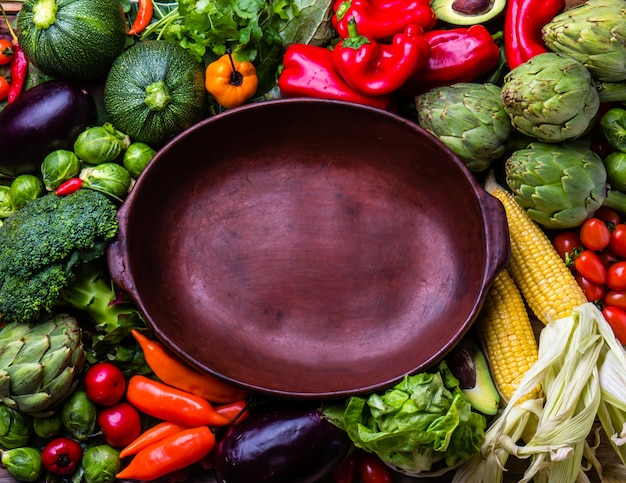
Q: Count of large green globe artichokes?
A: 5